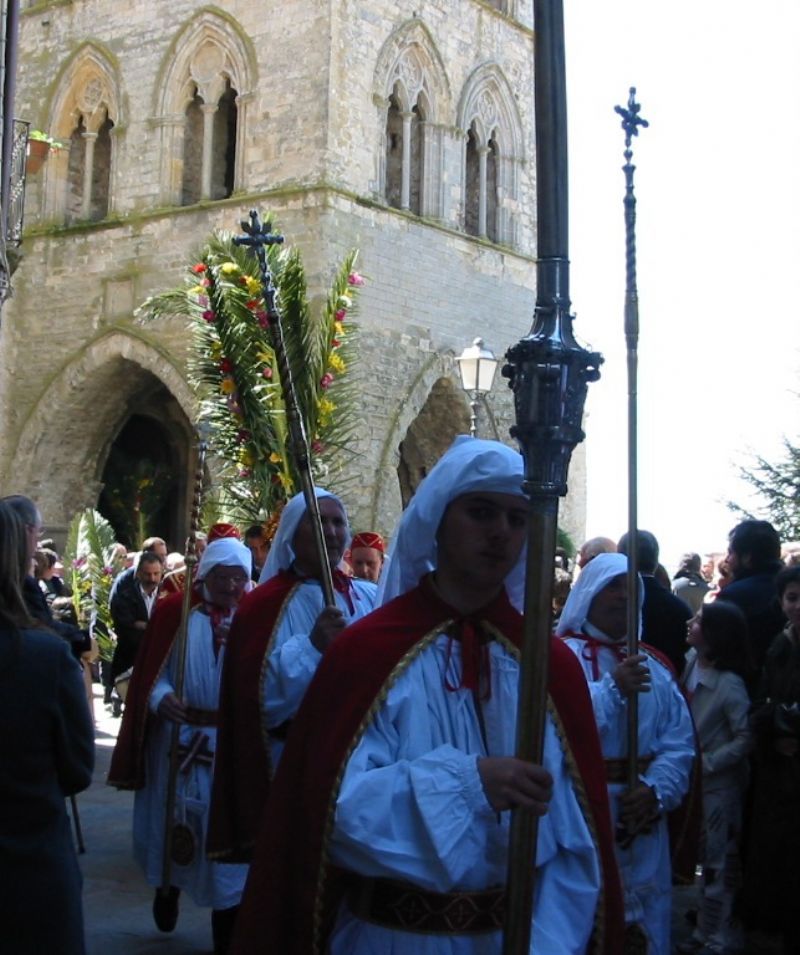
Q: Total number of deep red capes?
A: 4